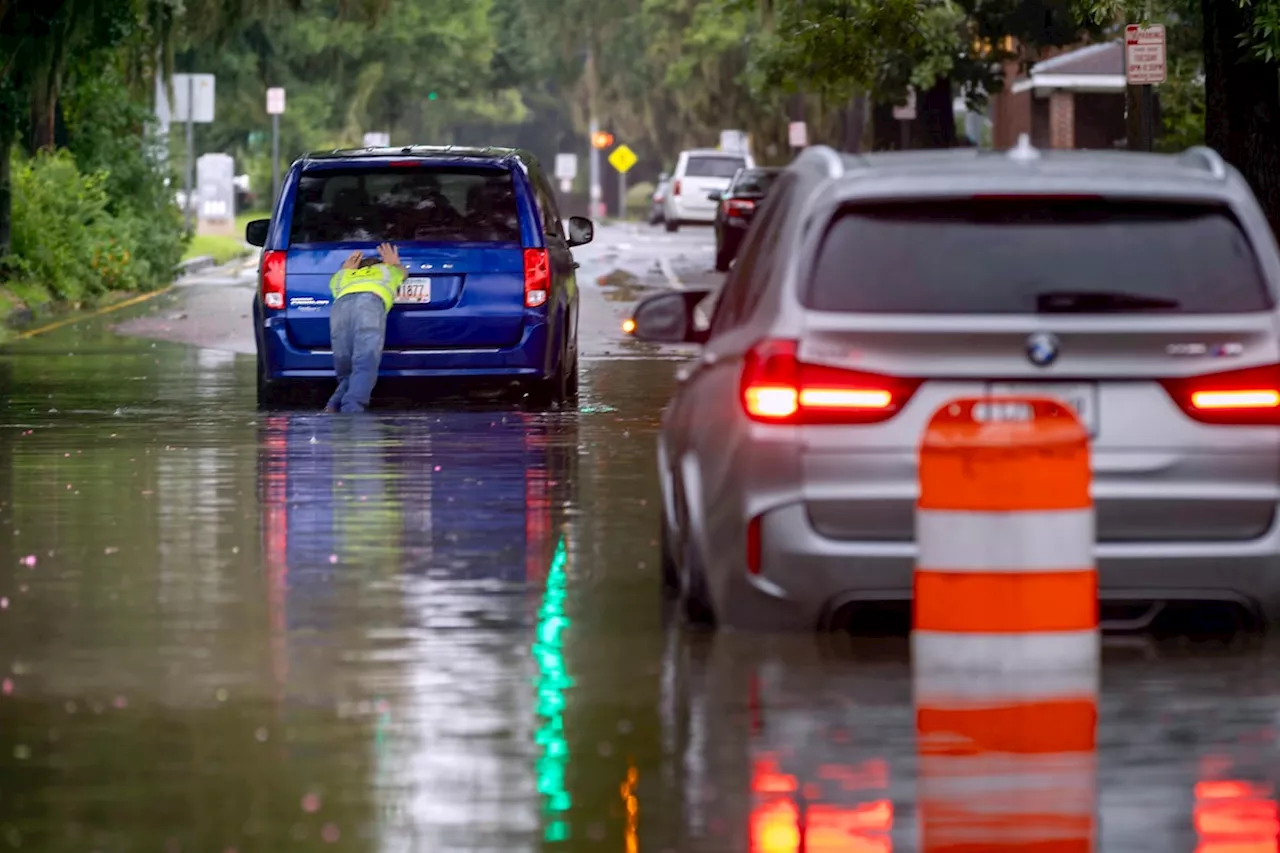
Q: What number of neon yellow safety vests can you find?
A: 1